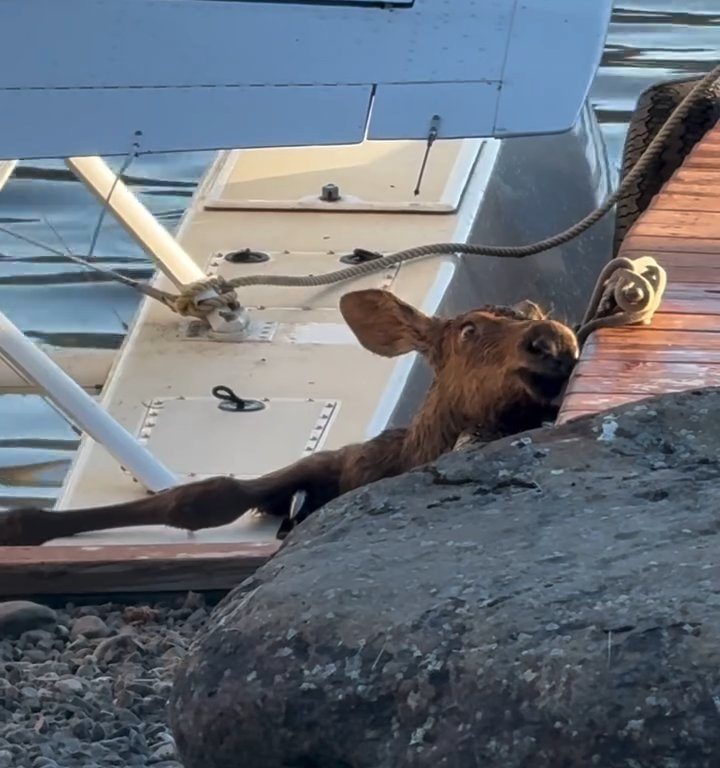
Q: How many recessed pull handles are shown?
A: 3